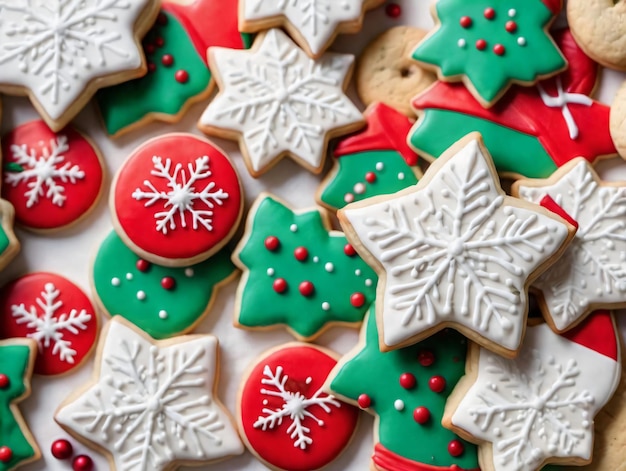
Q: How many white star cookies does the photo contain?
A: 7